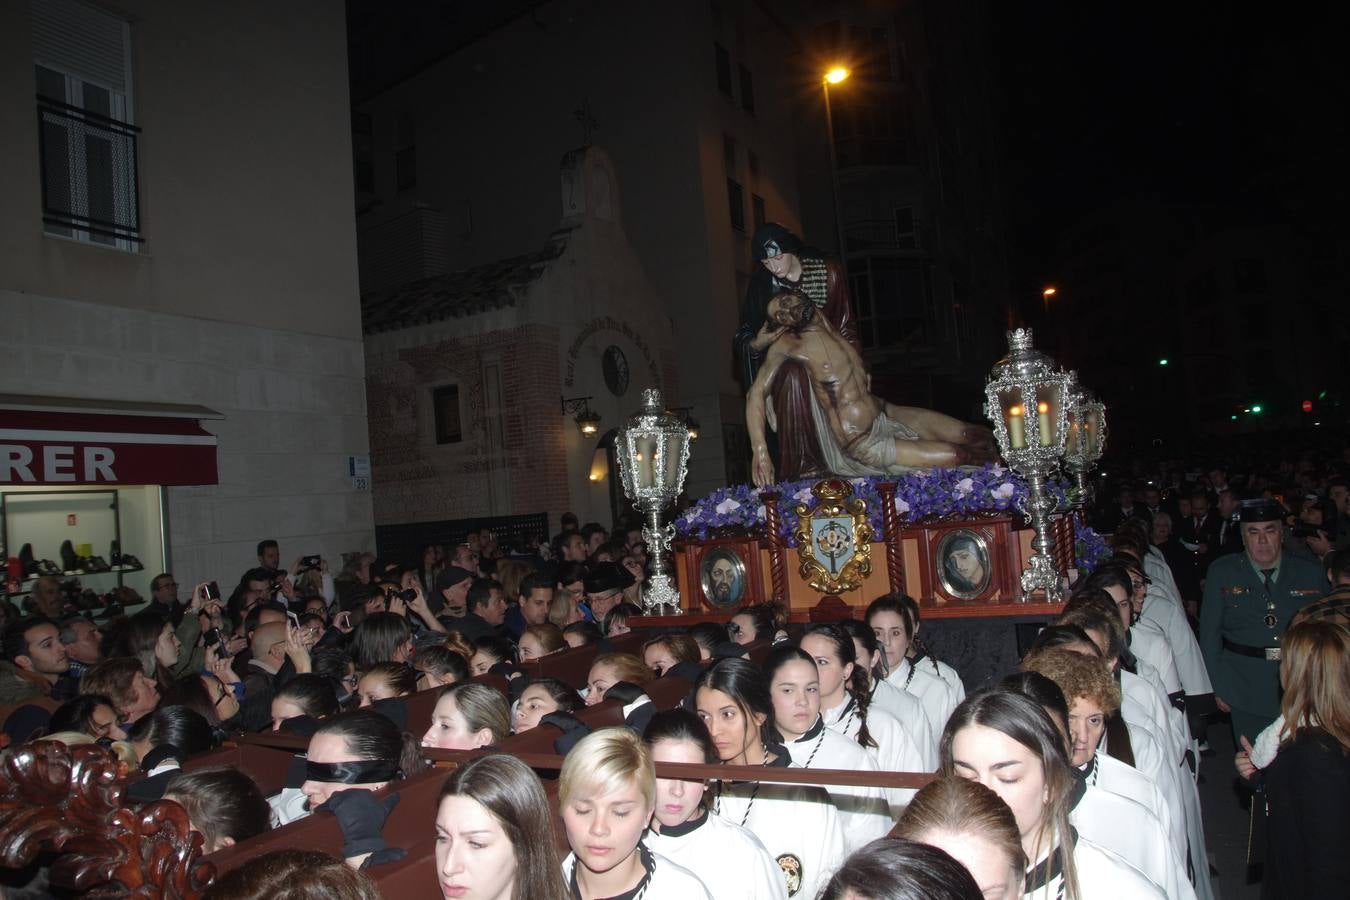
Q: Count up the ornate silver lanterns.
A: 3